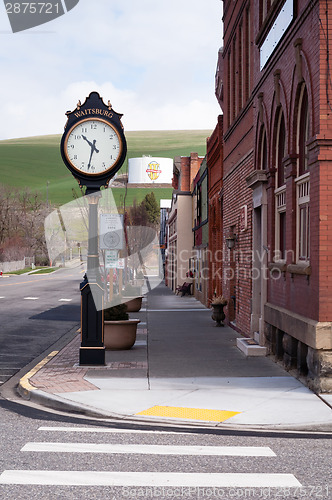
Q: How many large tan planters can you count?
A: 2